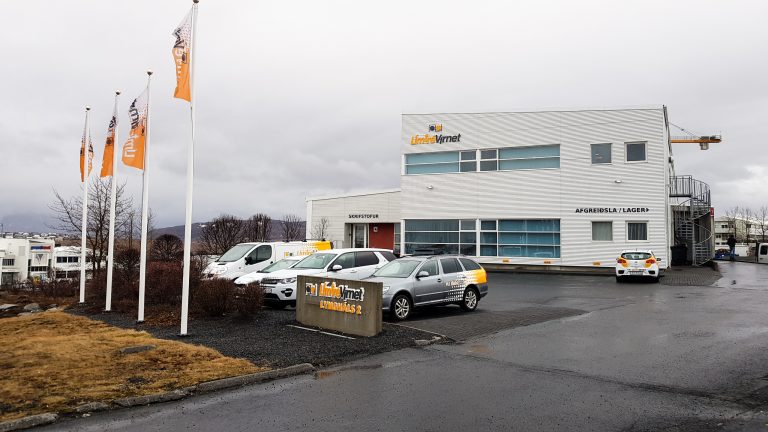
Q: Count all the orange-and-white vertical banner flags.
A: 4